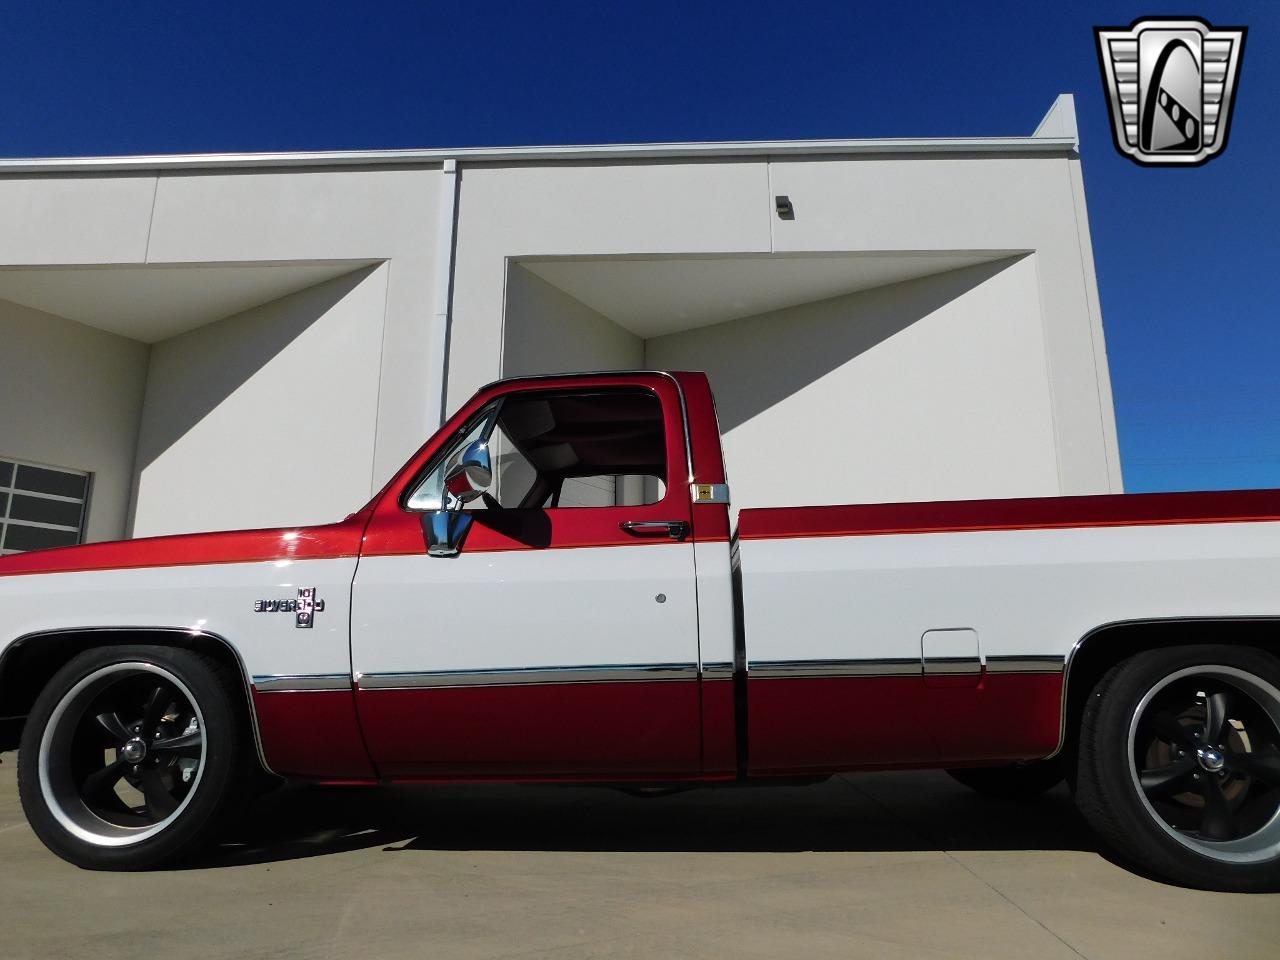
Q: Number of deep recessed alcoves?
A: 2